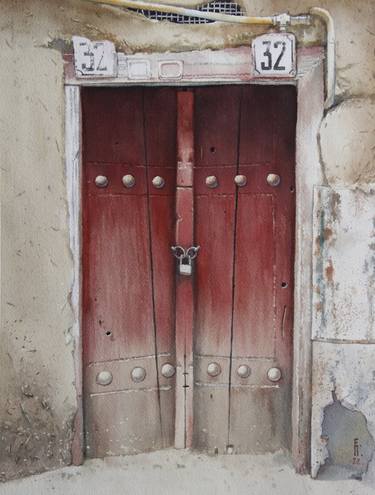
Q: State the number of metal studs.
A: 12